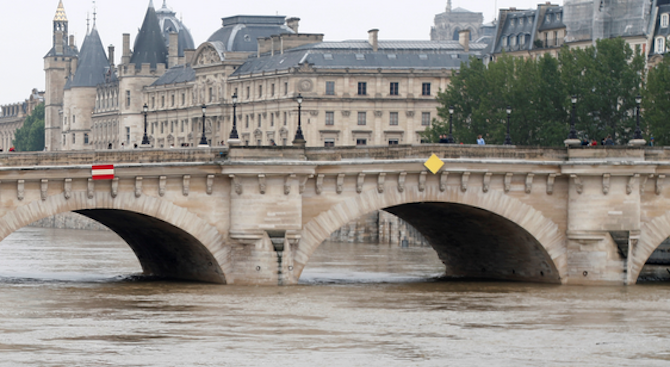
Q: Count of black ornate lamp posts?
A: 8